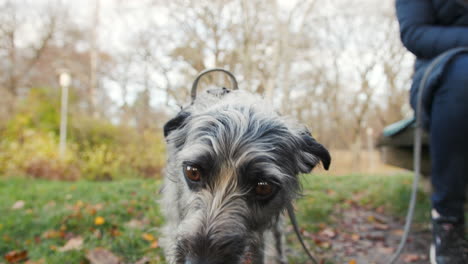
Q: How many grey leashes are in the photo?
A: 1